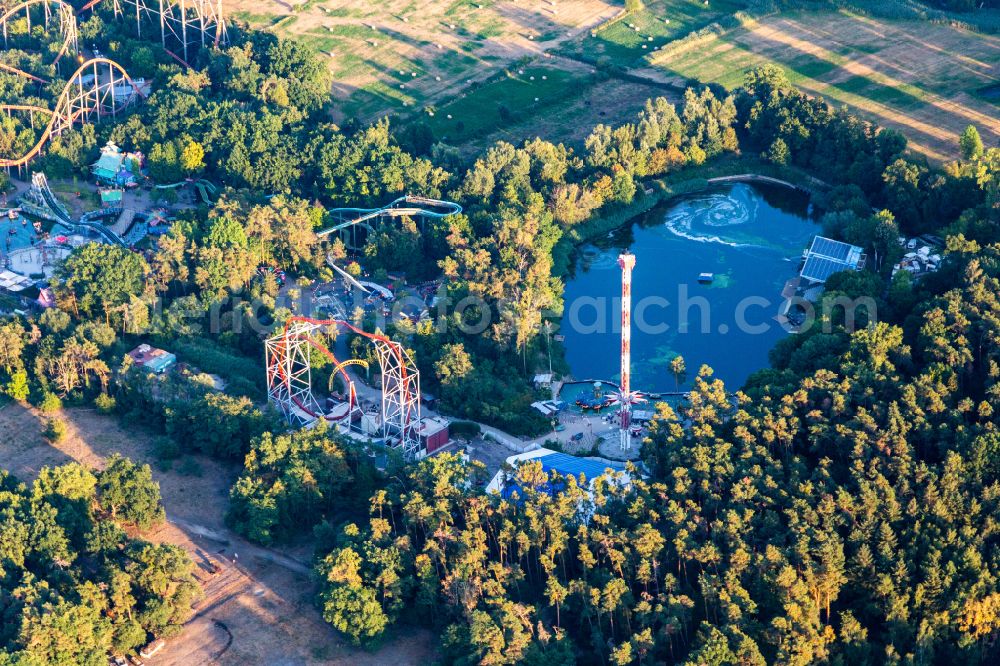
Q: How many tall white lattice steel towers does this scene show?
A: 2